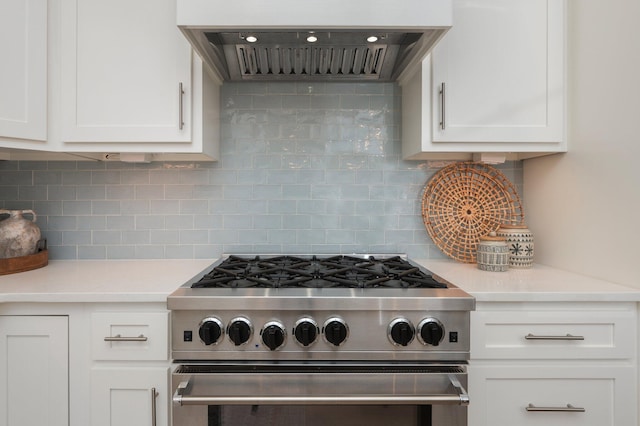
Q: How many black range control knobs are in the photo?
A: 7